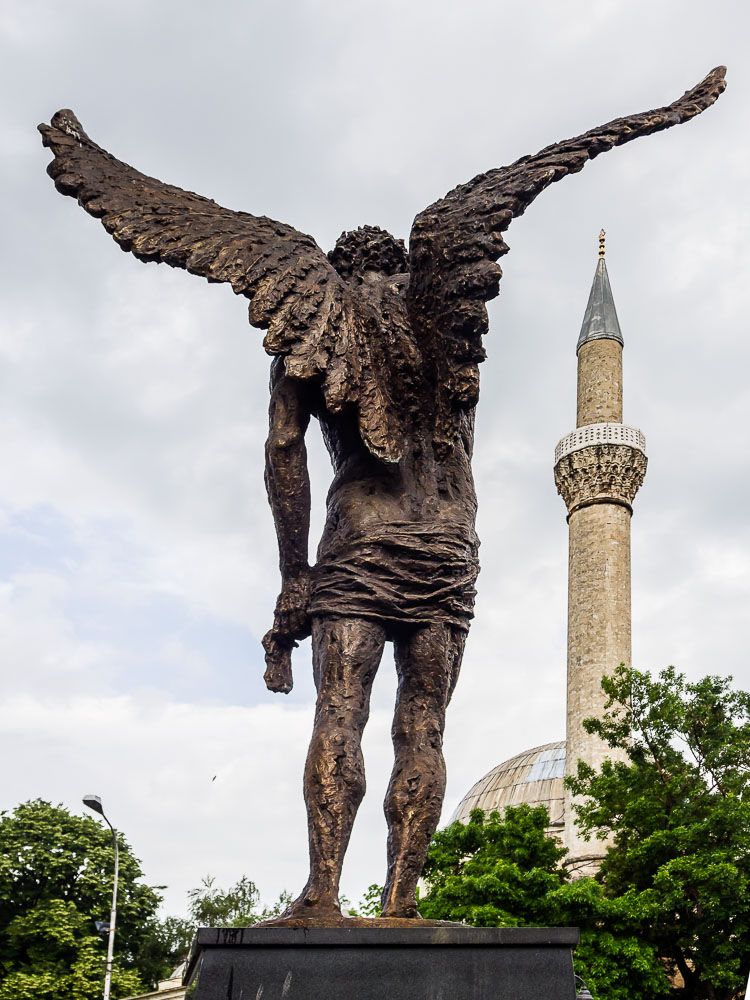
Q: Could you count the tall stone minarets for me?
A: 1